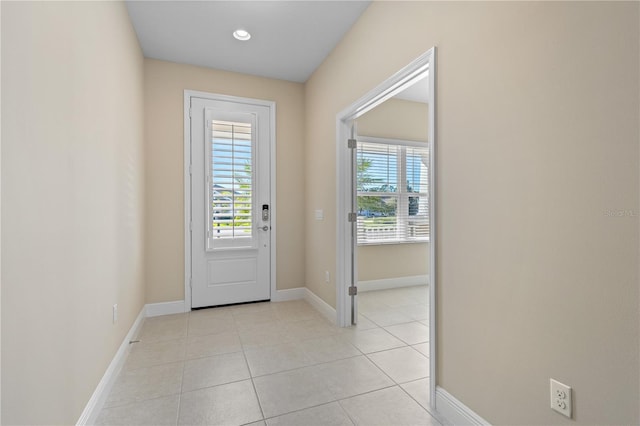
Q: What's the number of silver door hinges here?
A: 3